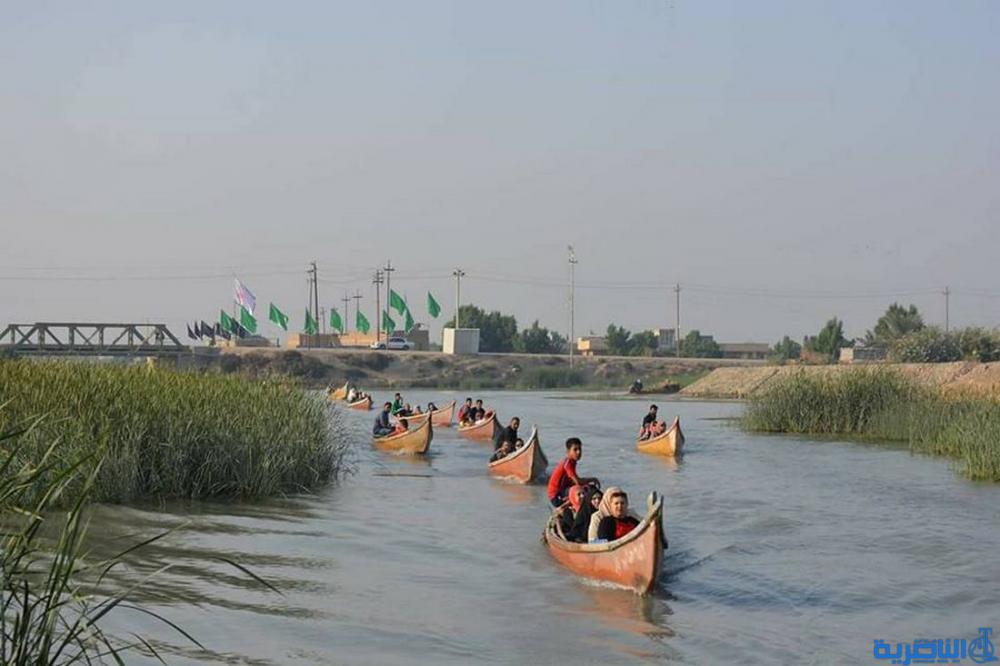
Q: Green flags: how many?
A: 10